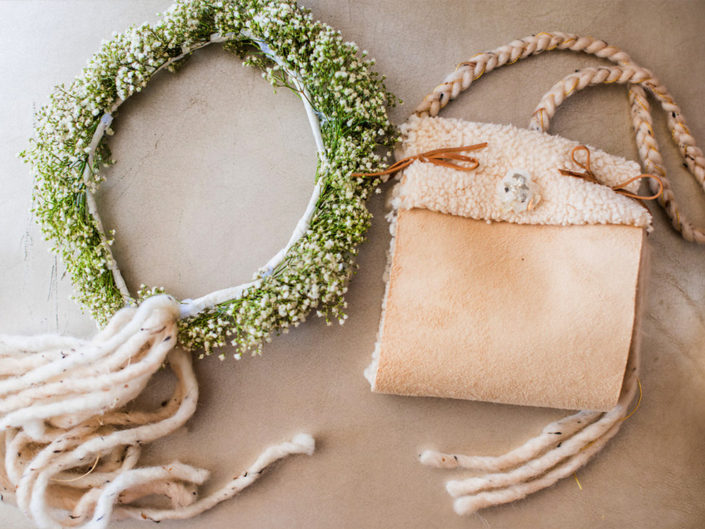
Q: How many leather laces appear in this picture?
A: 2